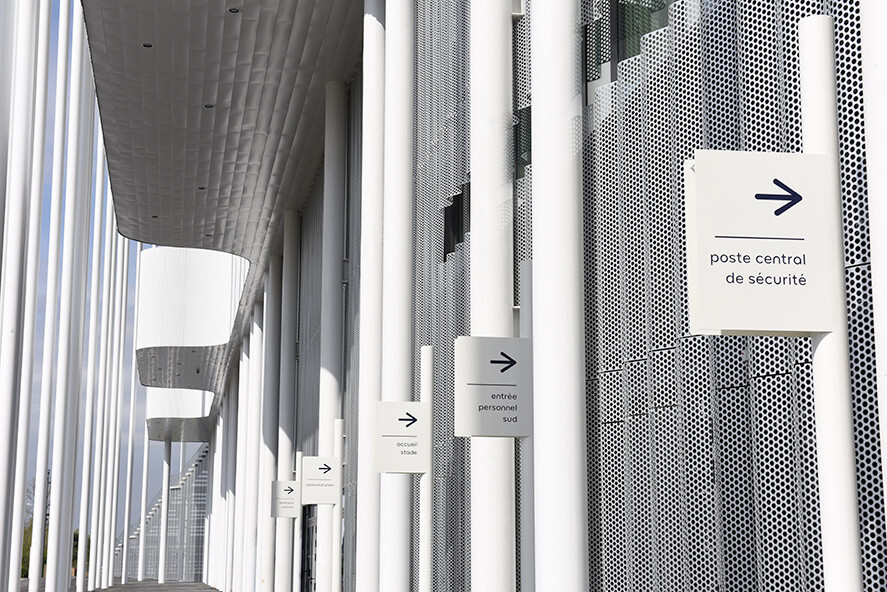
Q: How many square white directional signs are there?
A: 5